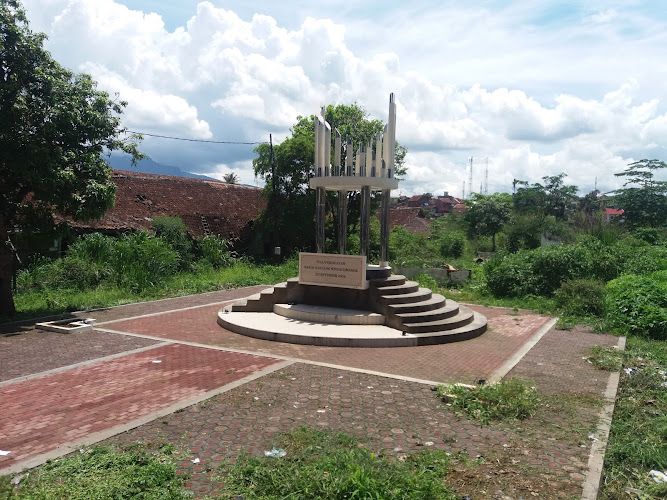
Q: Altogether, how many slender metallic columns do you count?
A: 4